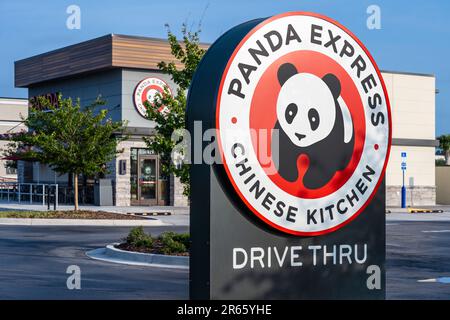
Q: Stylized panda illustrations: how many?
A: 2